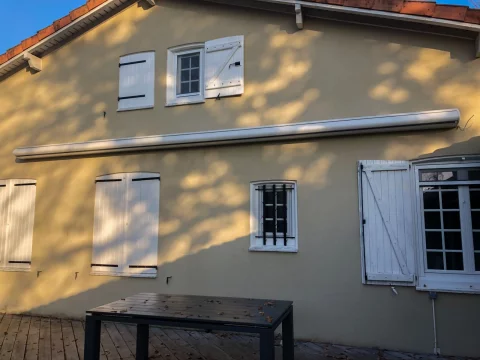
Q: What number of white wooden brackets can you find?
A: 4